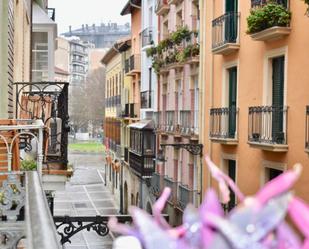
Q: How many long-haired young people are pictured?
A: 0